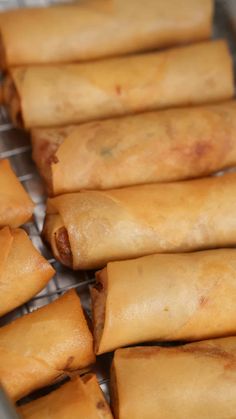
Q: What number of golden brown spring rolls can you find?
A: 10